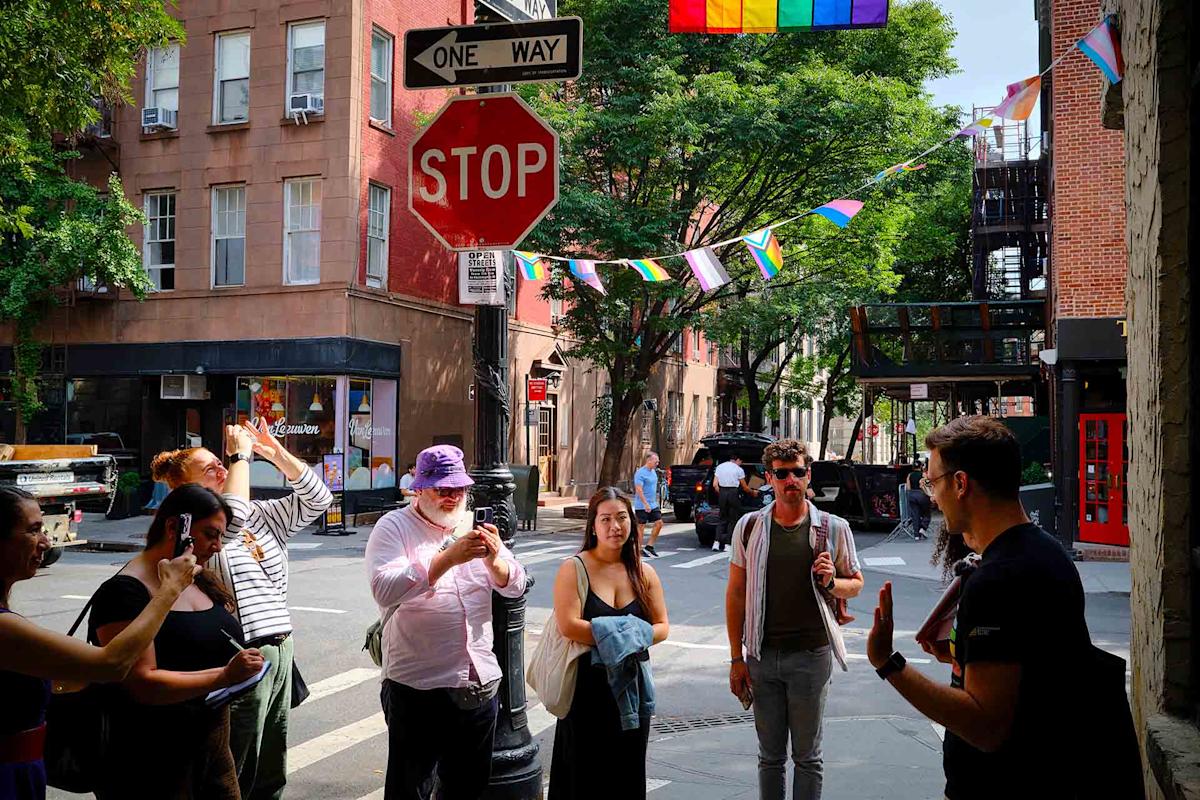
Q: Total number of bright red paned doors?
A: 2